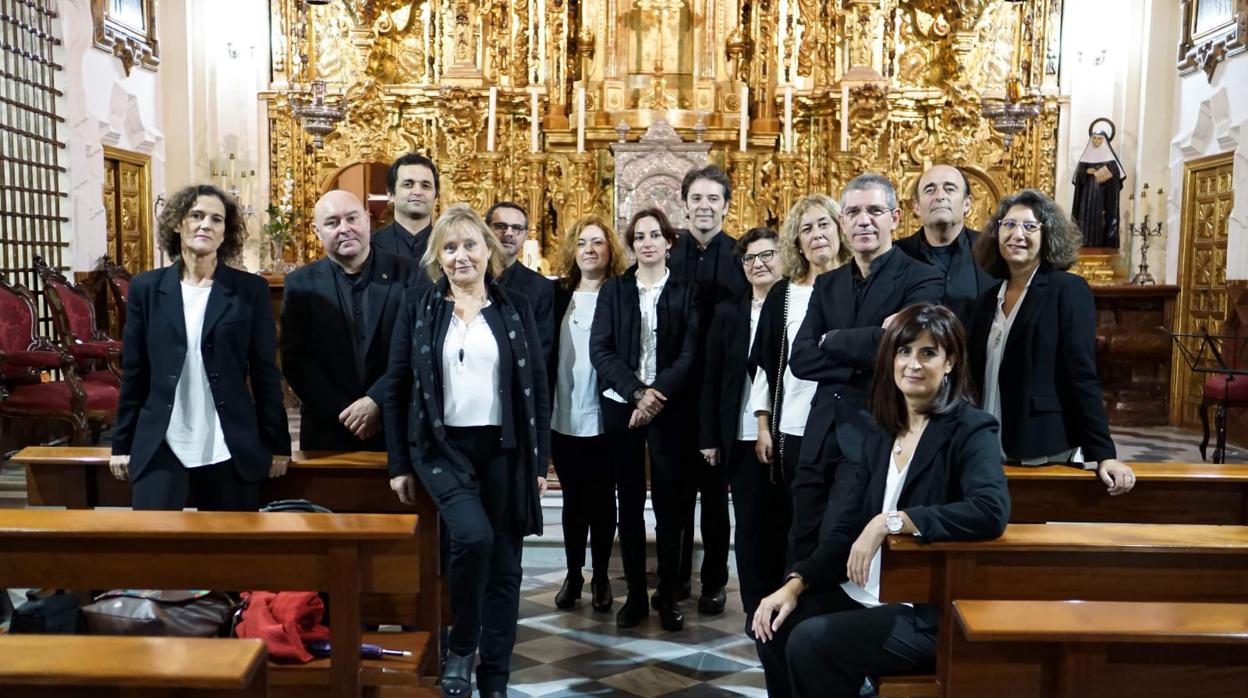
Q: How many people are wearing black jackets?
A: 14